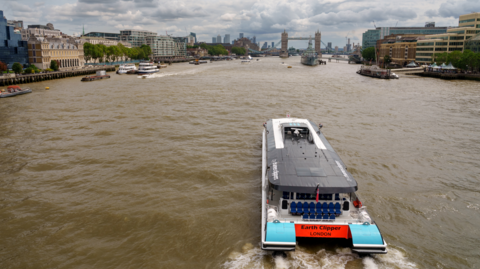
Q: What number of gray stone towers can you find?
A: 2